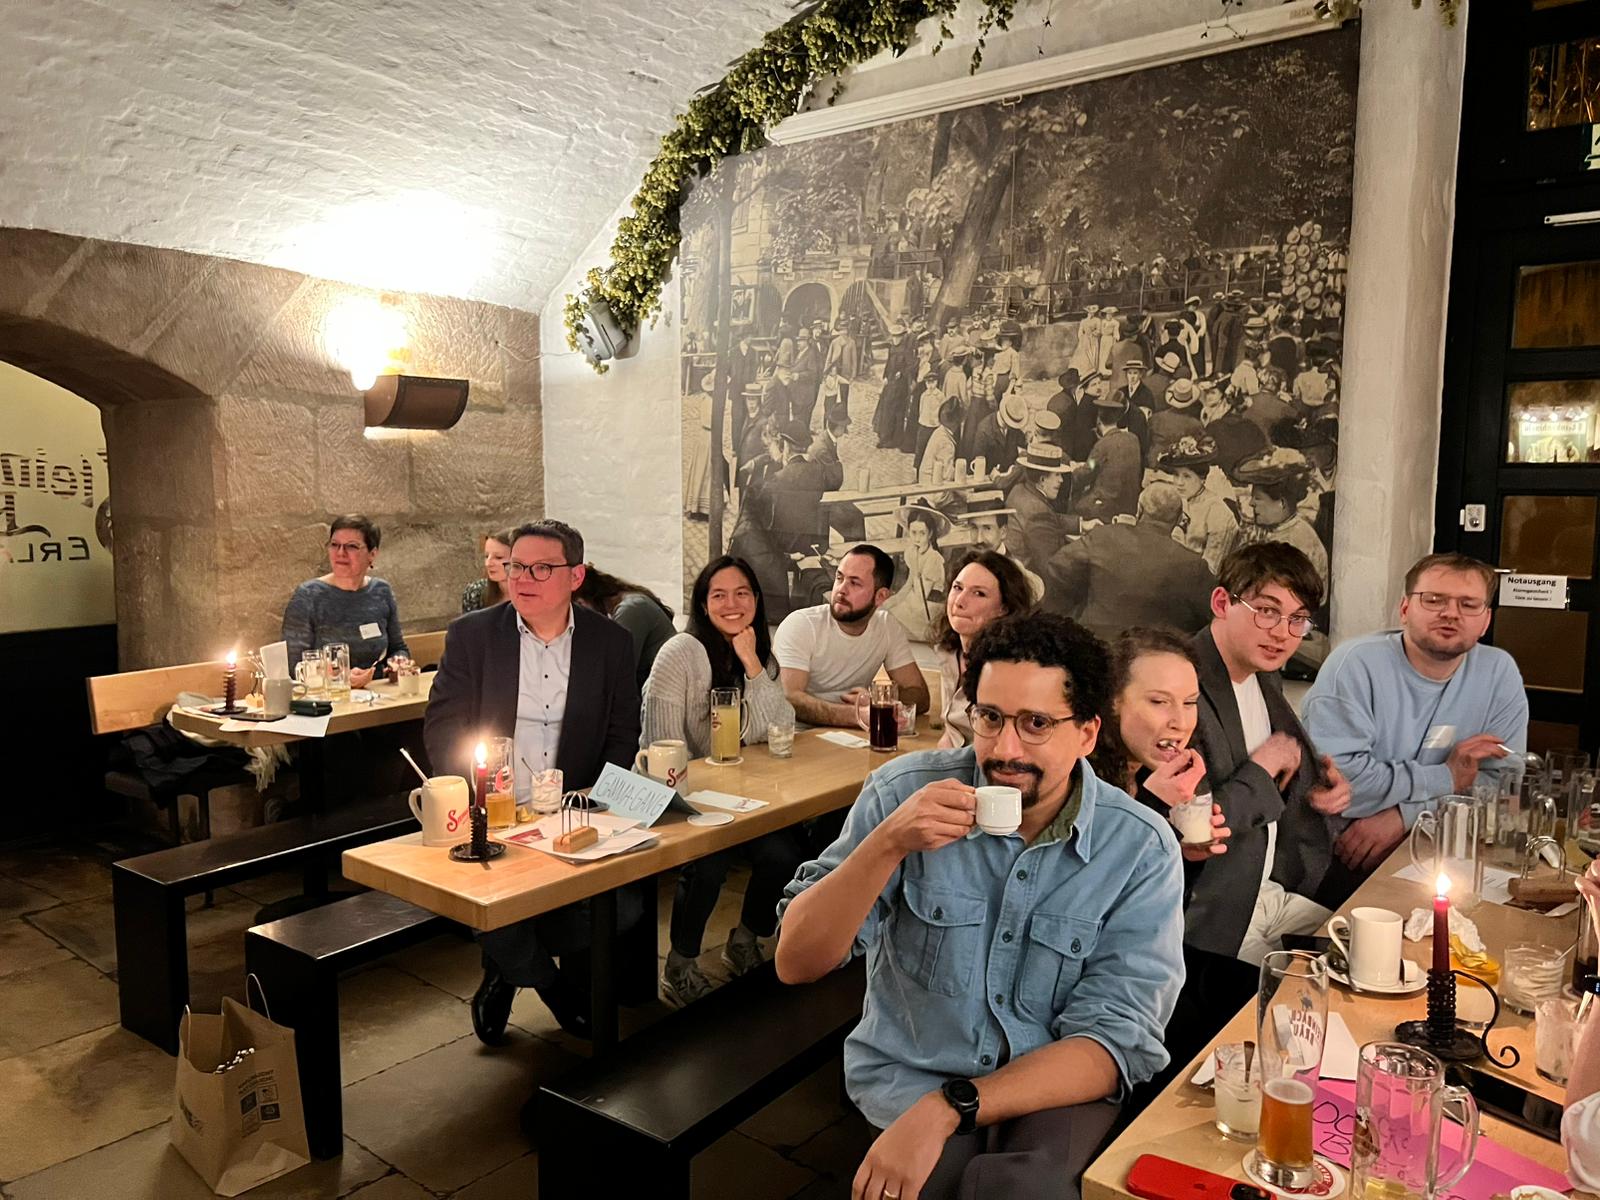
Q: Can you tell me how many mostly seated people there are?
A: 11